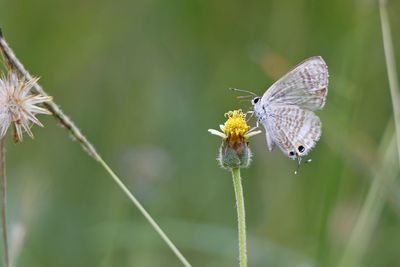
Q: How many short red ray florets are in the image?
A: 0